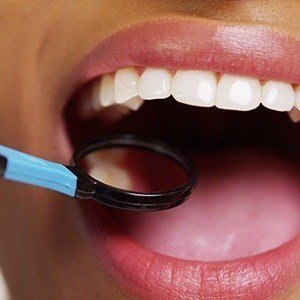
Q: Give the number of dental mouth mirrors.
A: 1